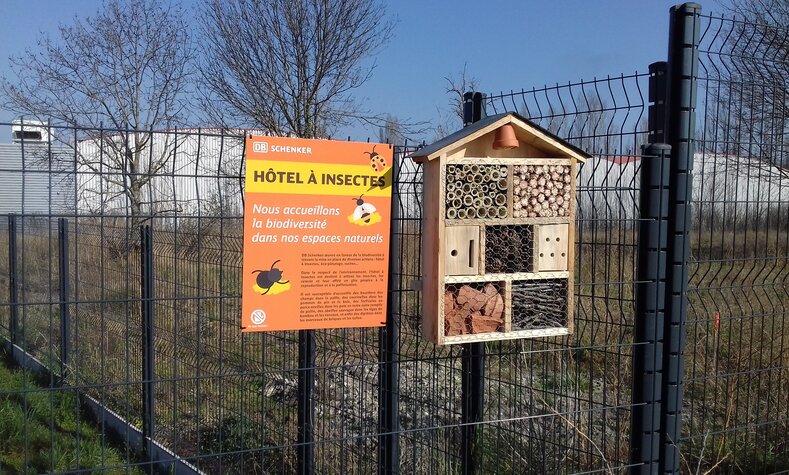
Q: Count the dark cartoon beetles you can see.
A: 1